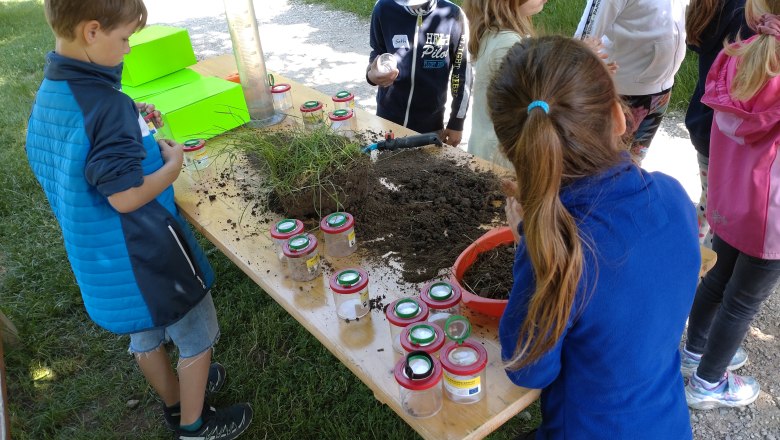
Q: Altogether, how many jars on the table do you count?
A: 14